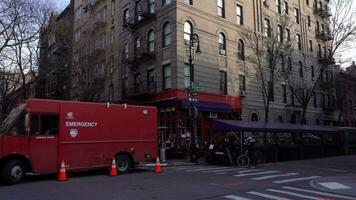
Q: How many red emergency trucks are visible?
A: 1